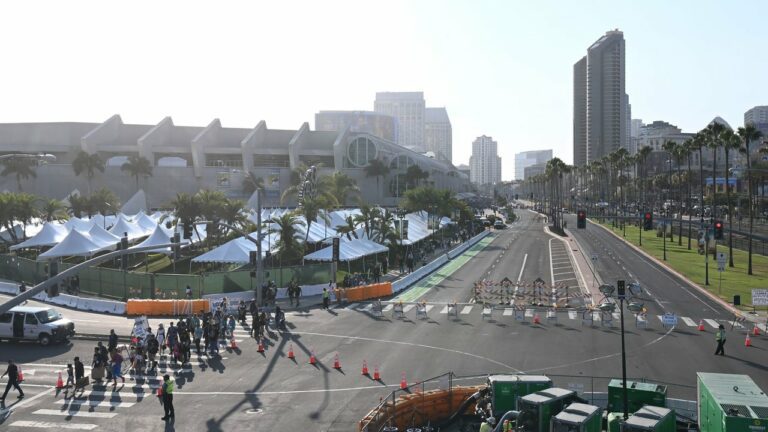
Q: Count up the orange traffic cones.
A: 15